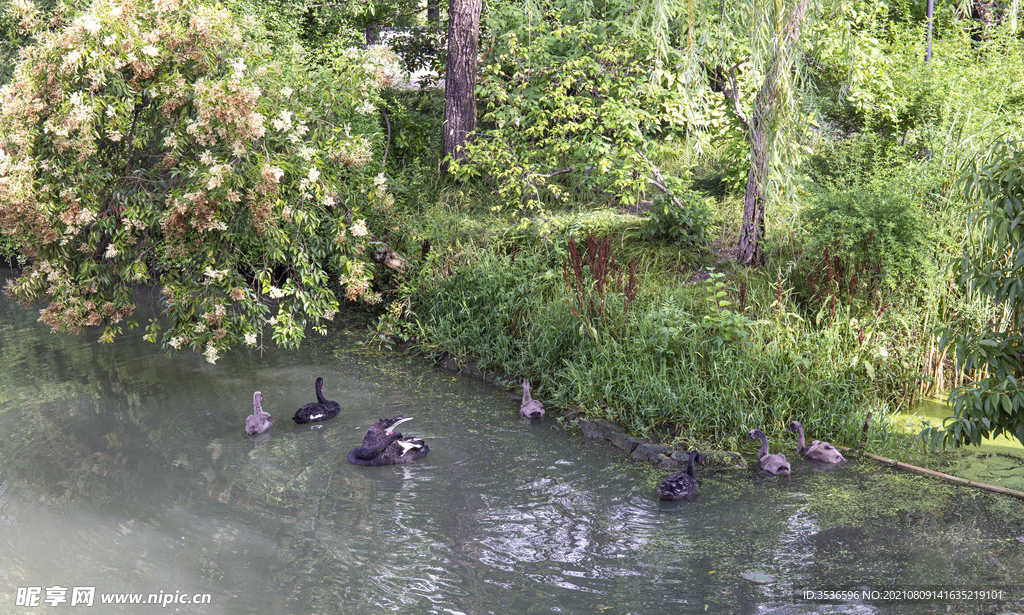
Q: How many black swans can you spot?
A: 3